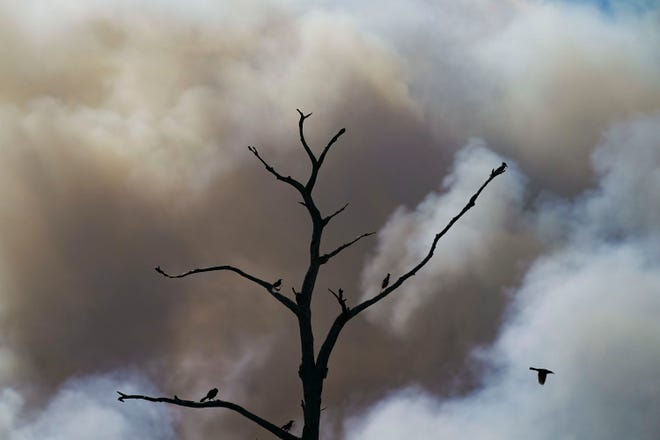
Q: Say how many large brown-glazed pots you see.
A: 0